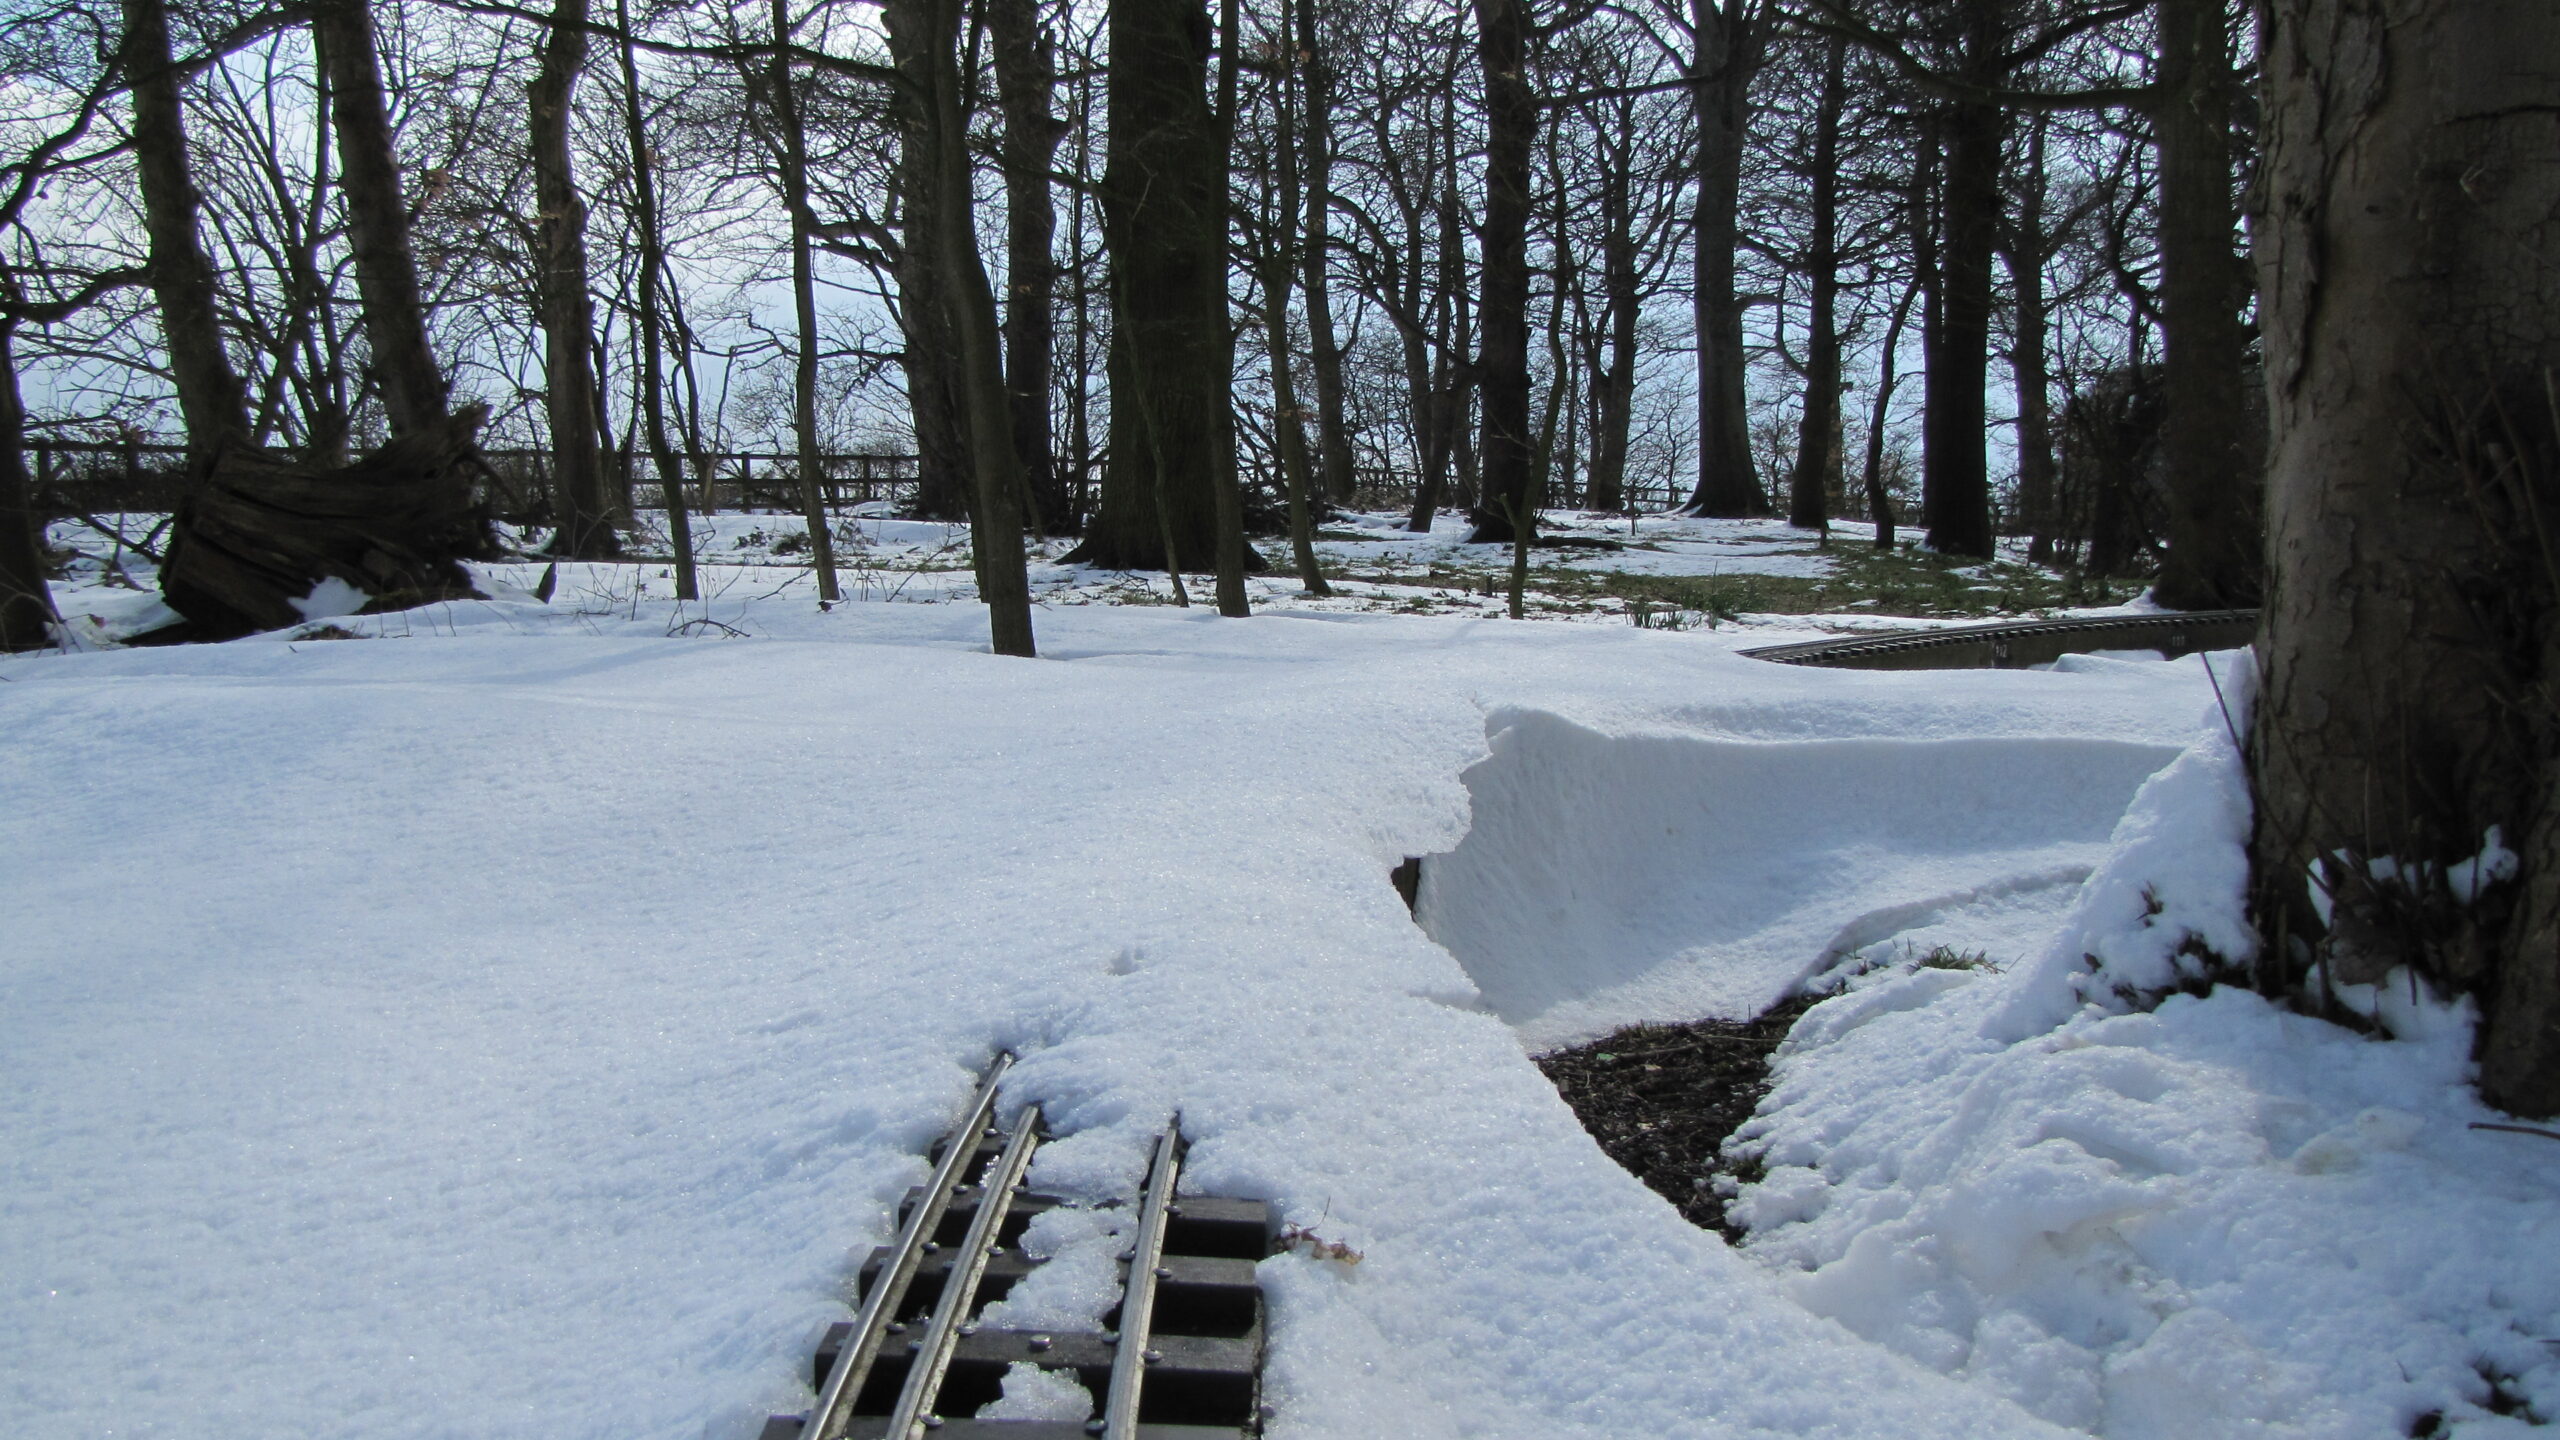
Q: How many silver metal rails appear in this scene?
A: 3